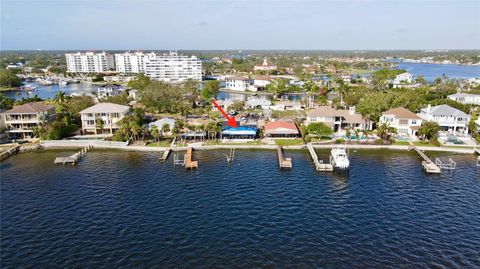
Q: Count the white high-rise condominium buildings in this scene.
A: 3